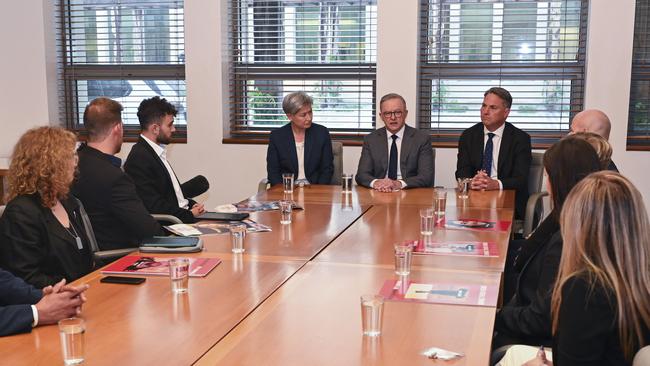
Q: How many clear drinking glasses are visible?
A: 11